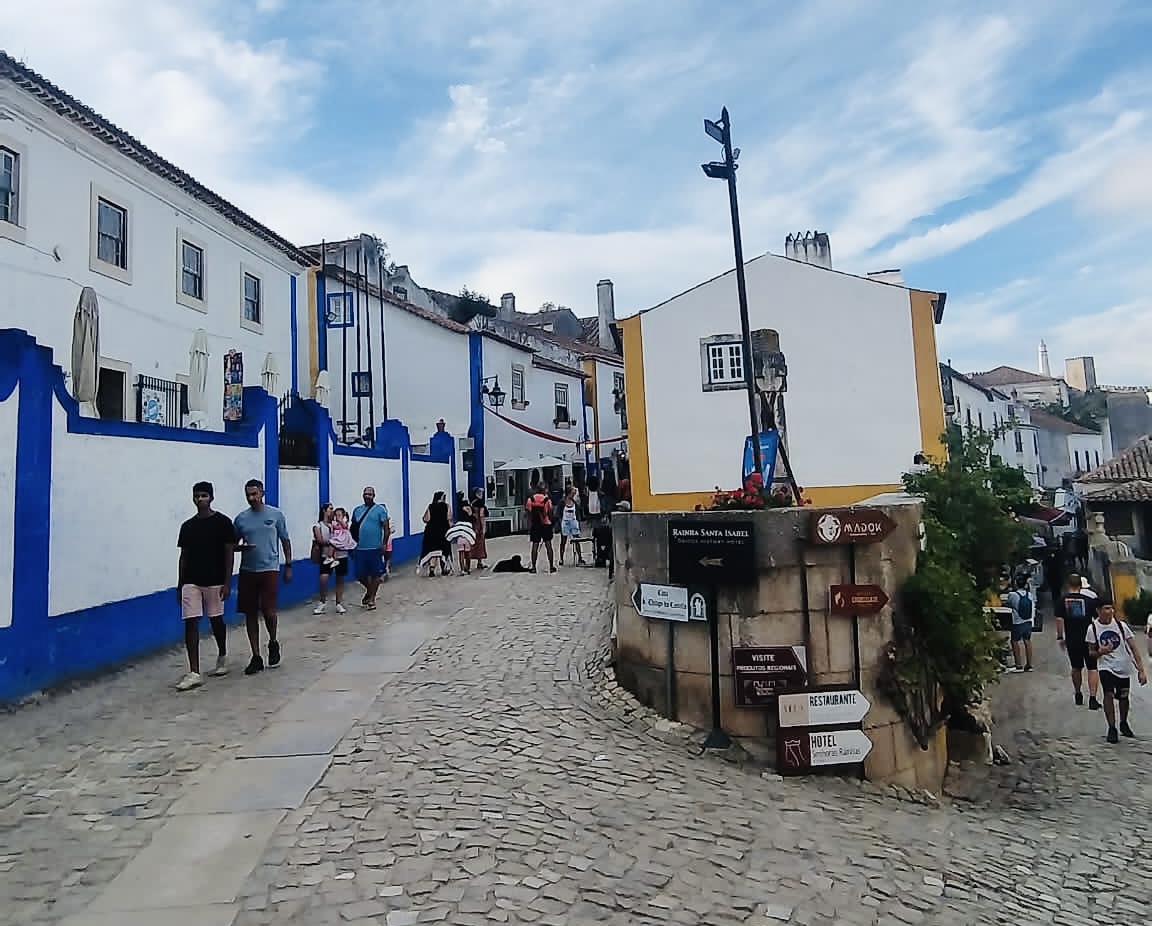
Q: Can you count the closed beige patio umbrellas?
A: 4